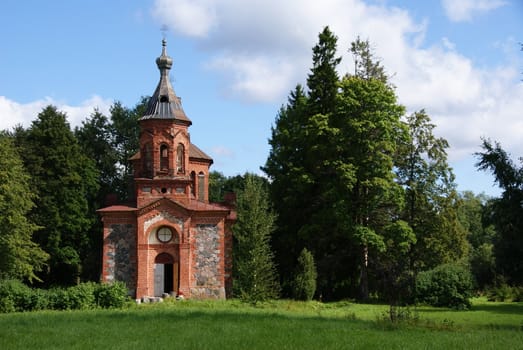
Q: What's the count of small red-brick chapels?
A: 1